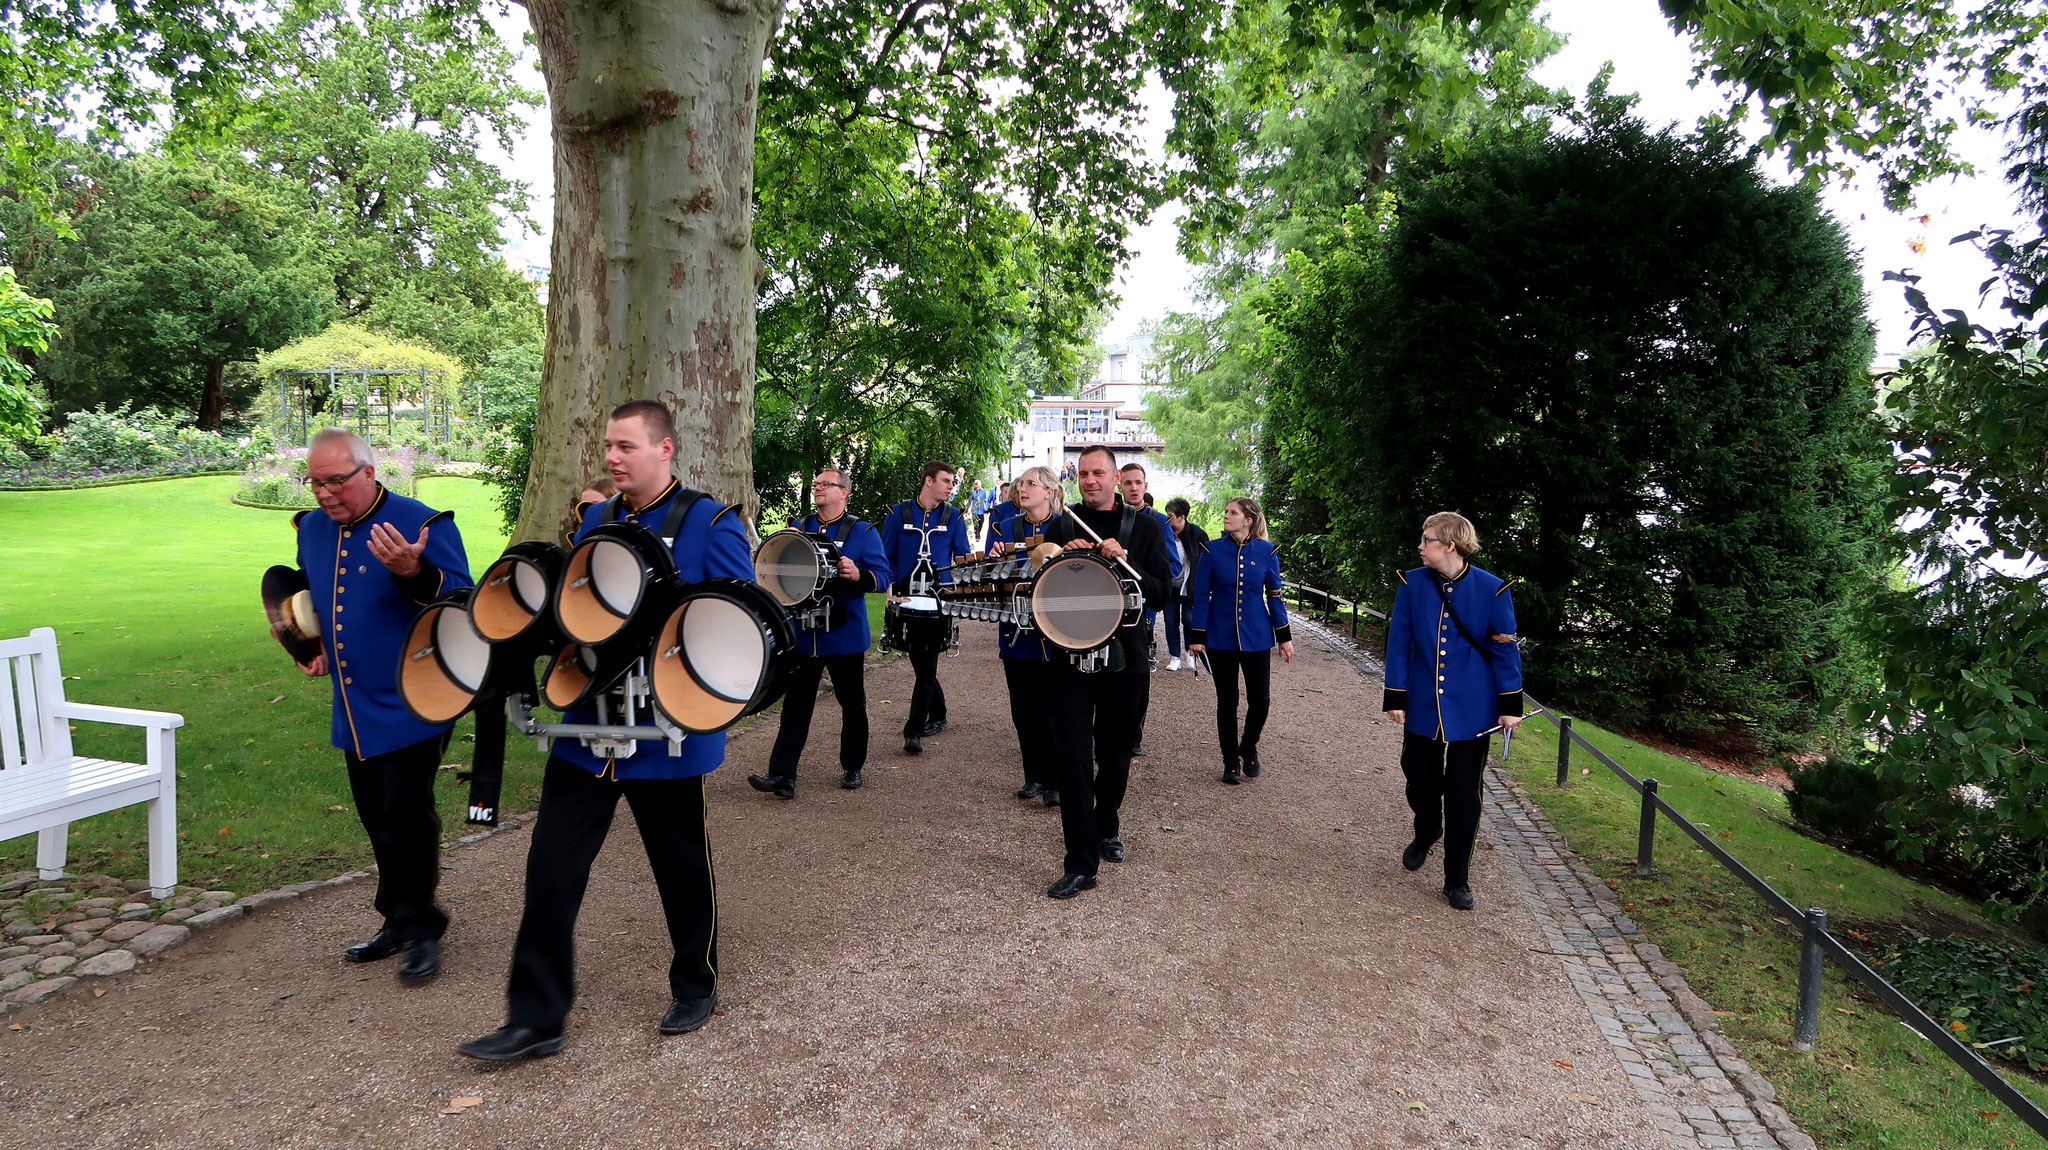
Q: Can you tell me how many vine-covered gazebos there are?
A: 1